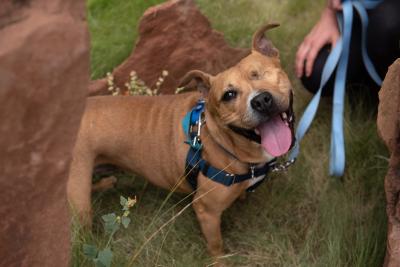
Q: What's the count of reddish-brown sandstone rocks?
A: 3